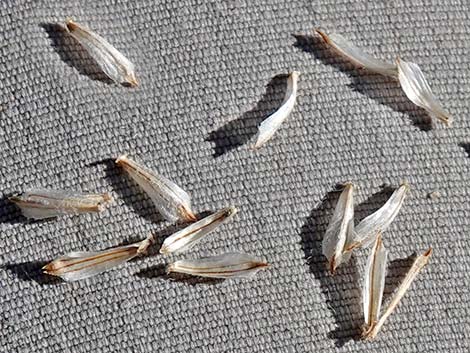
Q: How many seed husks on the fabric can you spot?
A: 13